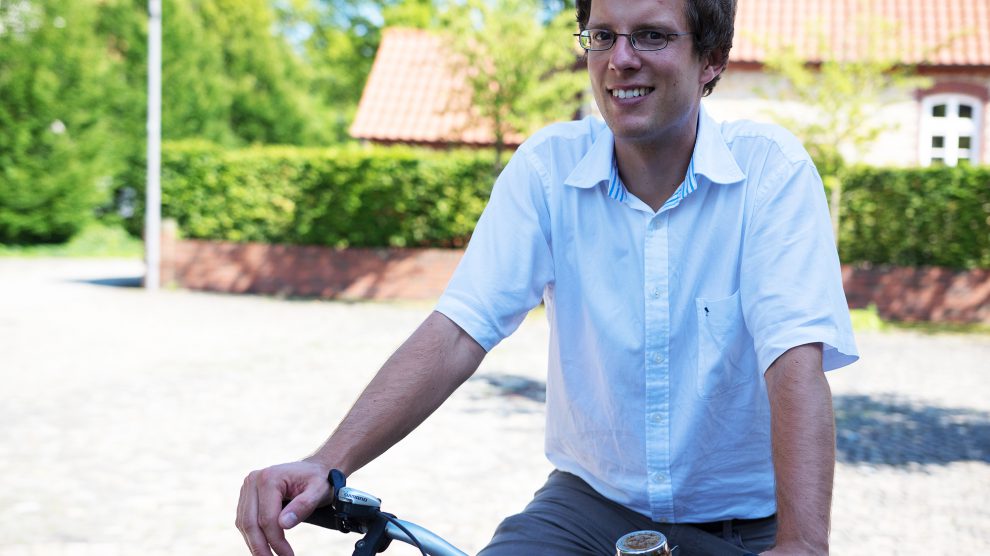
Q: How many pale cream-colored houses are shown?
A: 1